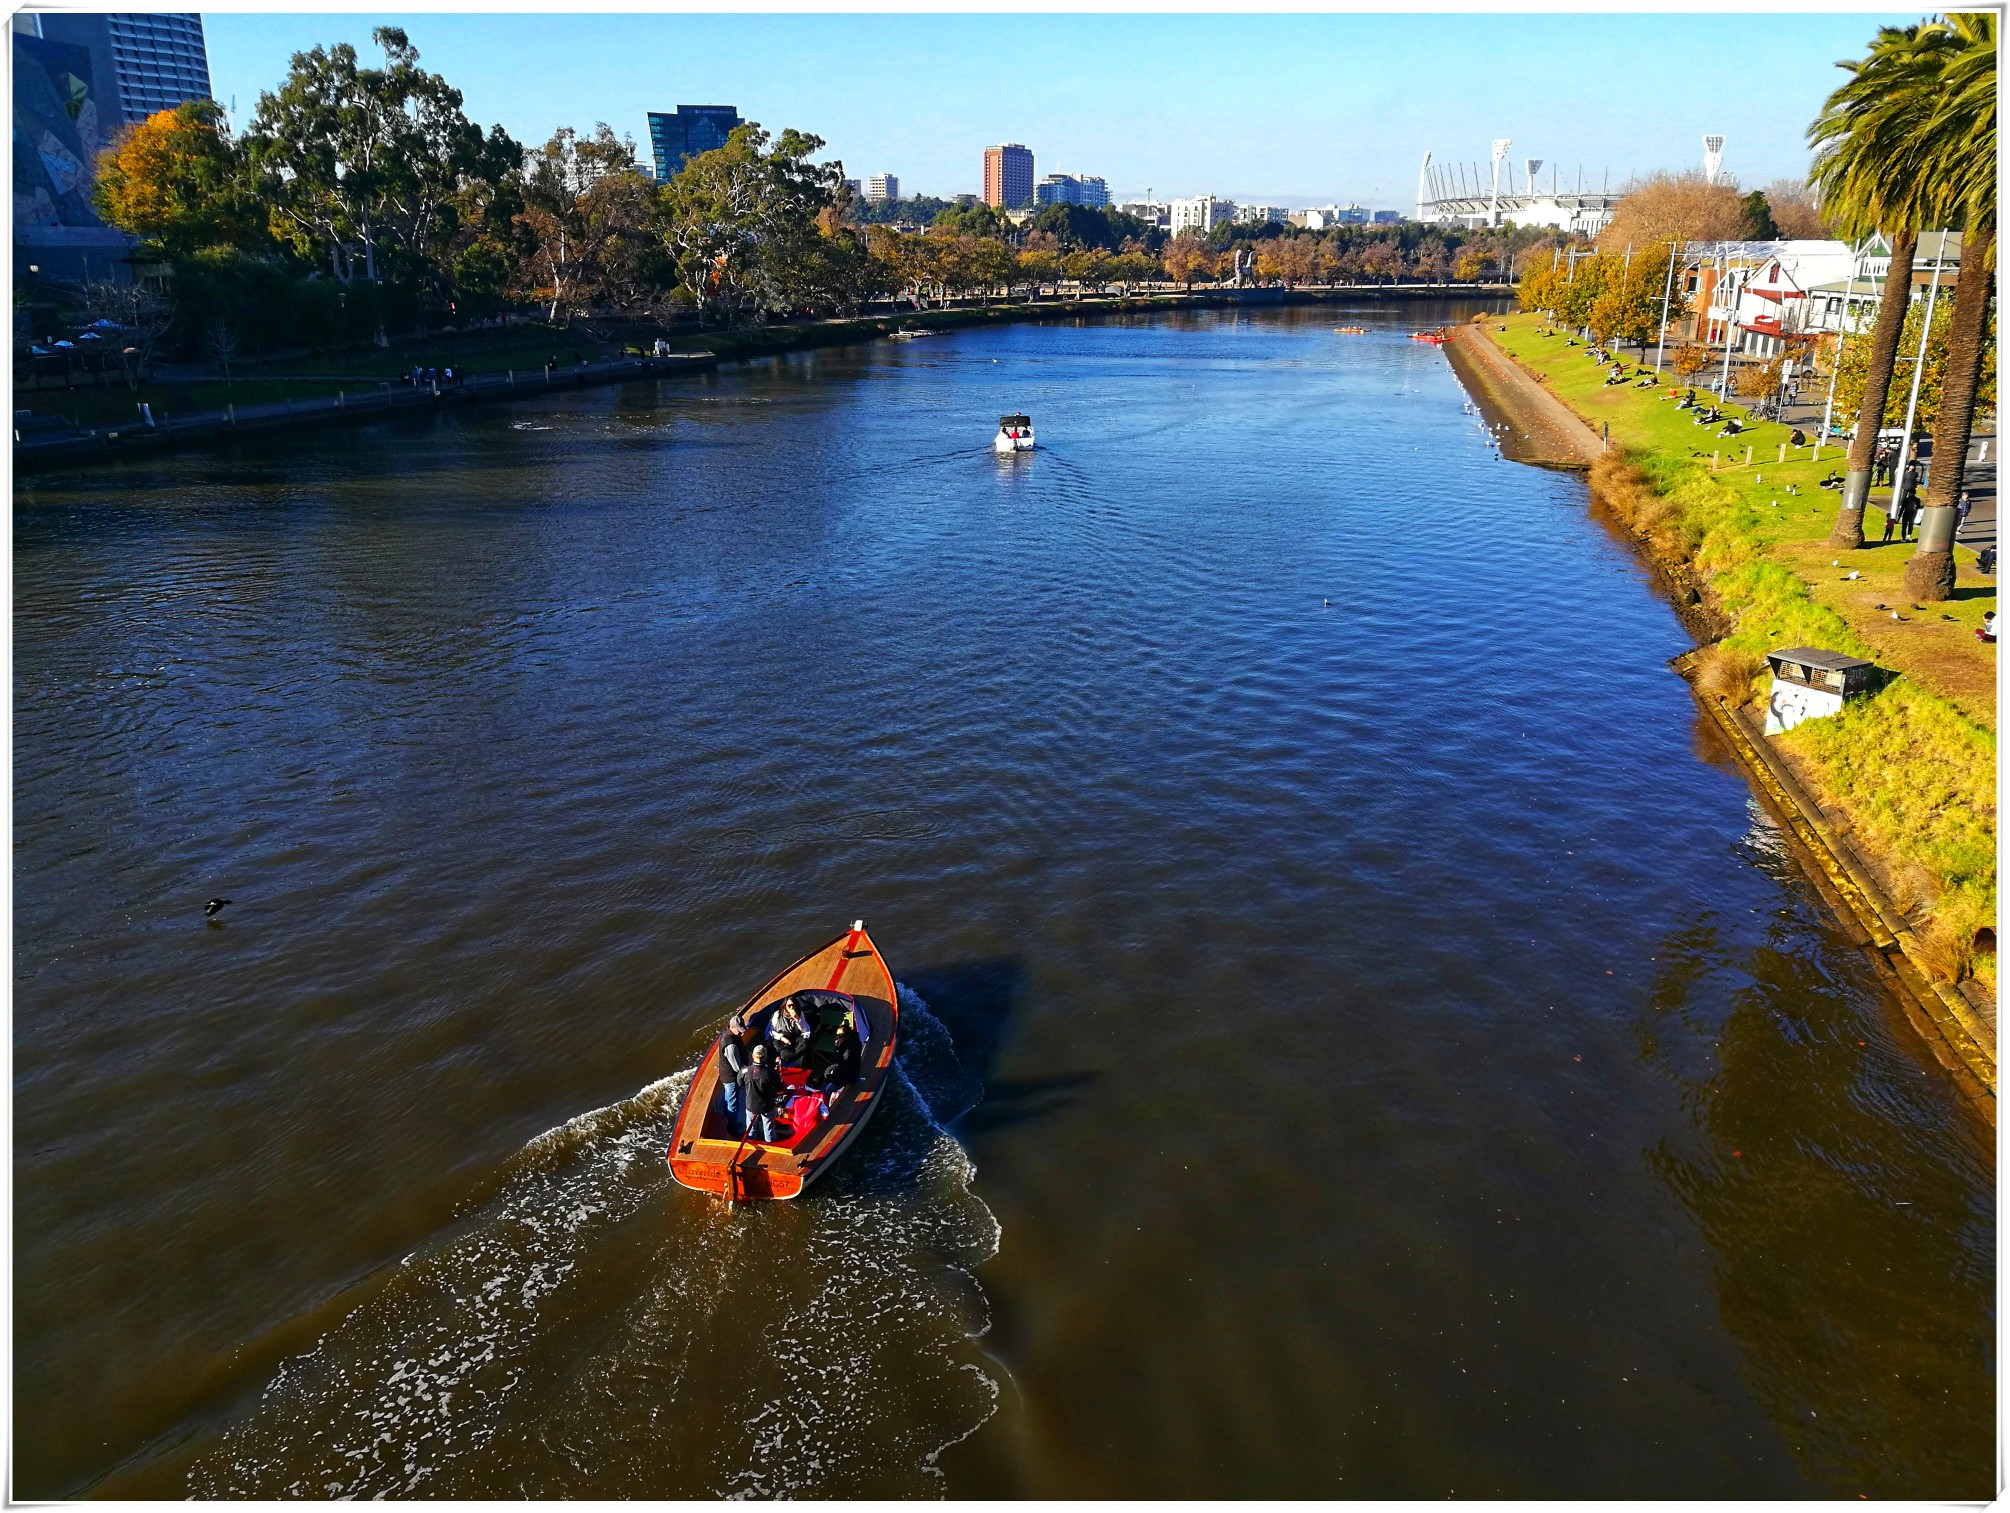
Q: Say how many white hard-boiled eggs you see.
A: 0